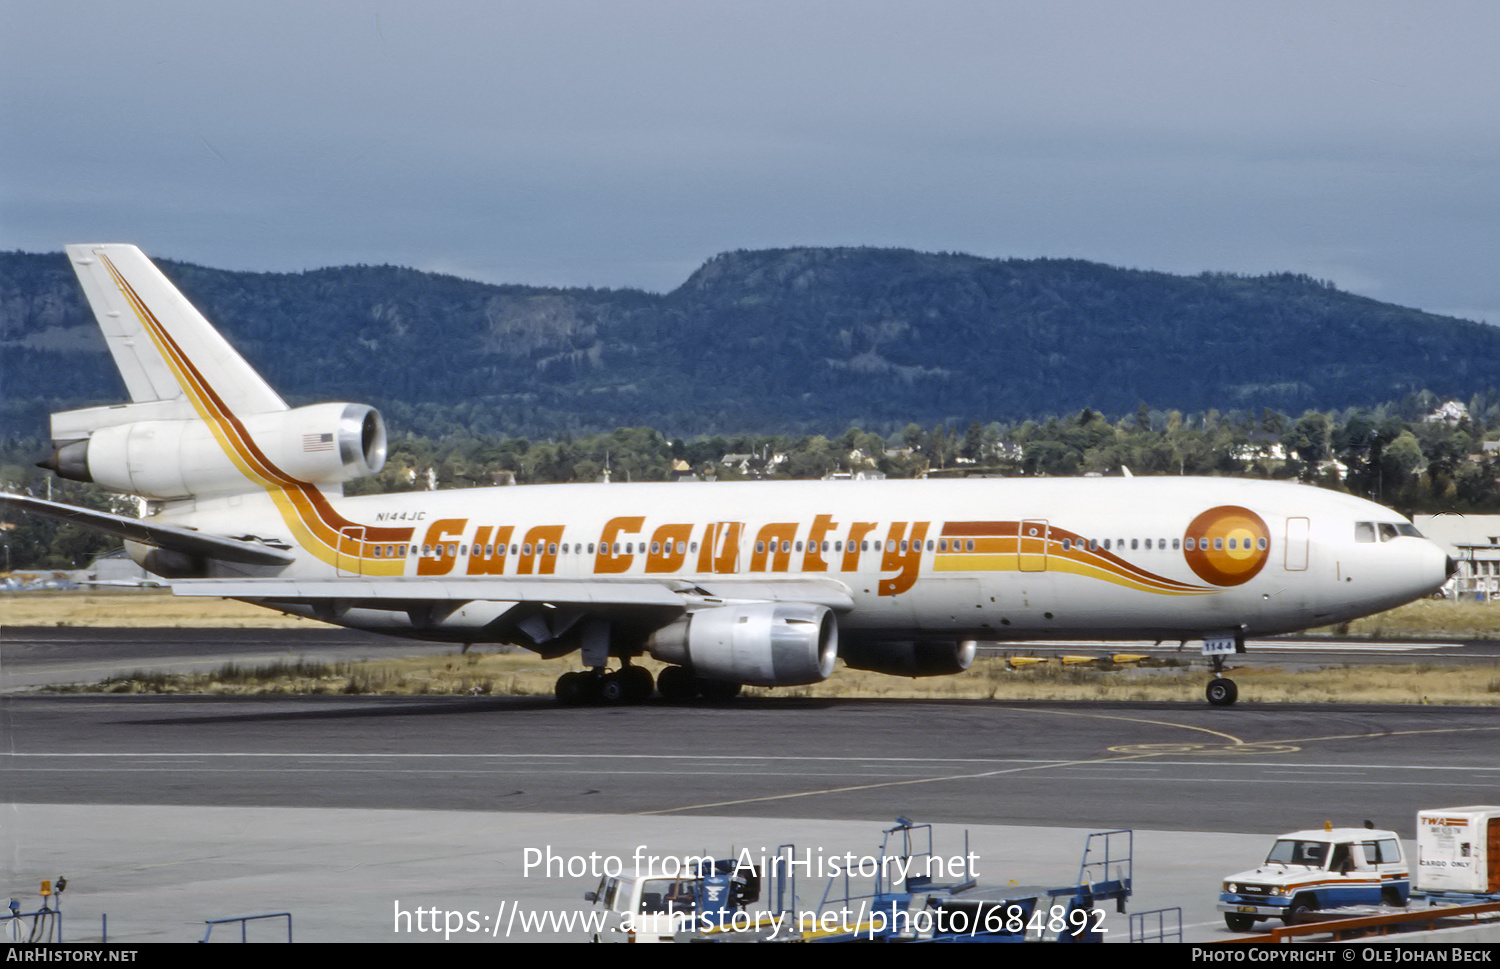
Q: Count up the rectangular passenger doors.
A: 4